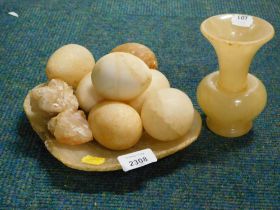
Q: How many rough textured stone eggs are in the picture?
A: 2